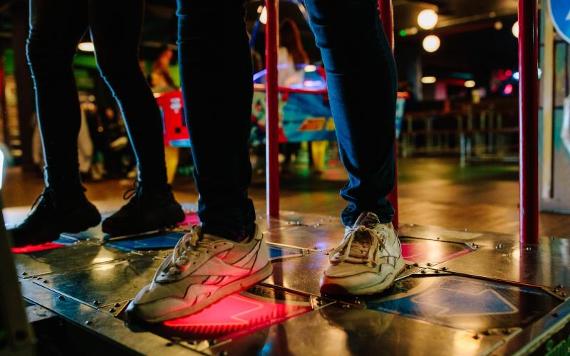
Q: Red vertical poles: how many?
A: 3